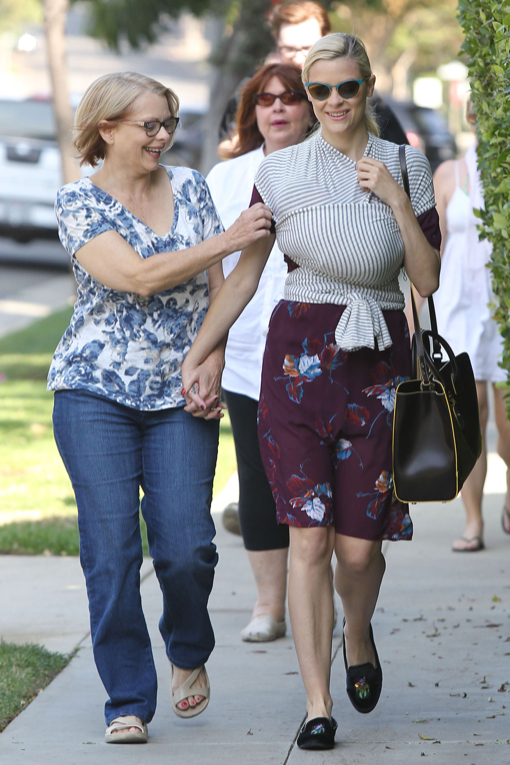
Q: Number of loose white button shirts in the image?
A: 1